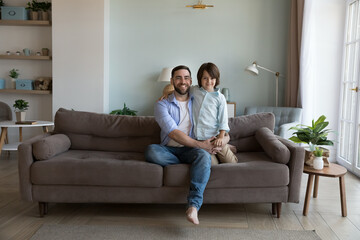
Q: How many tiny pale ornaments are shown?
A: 3